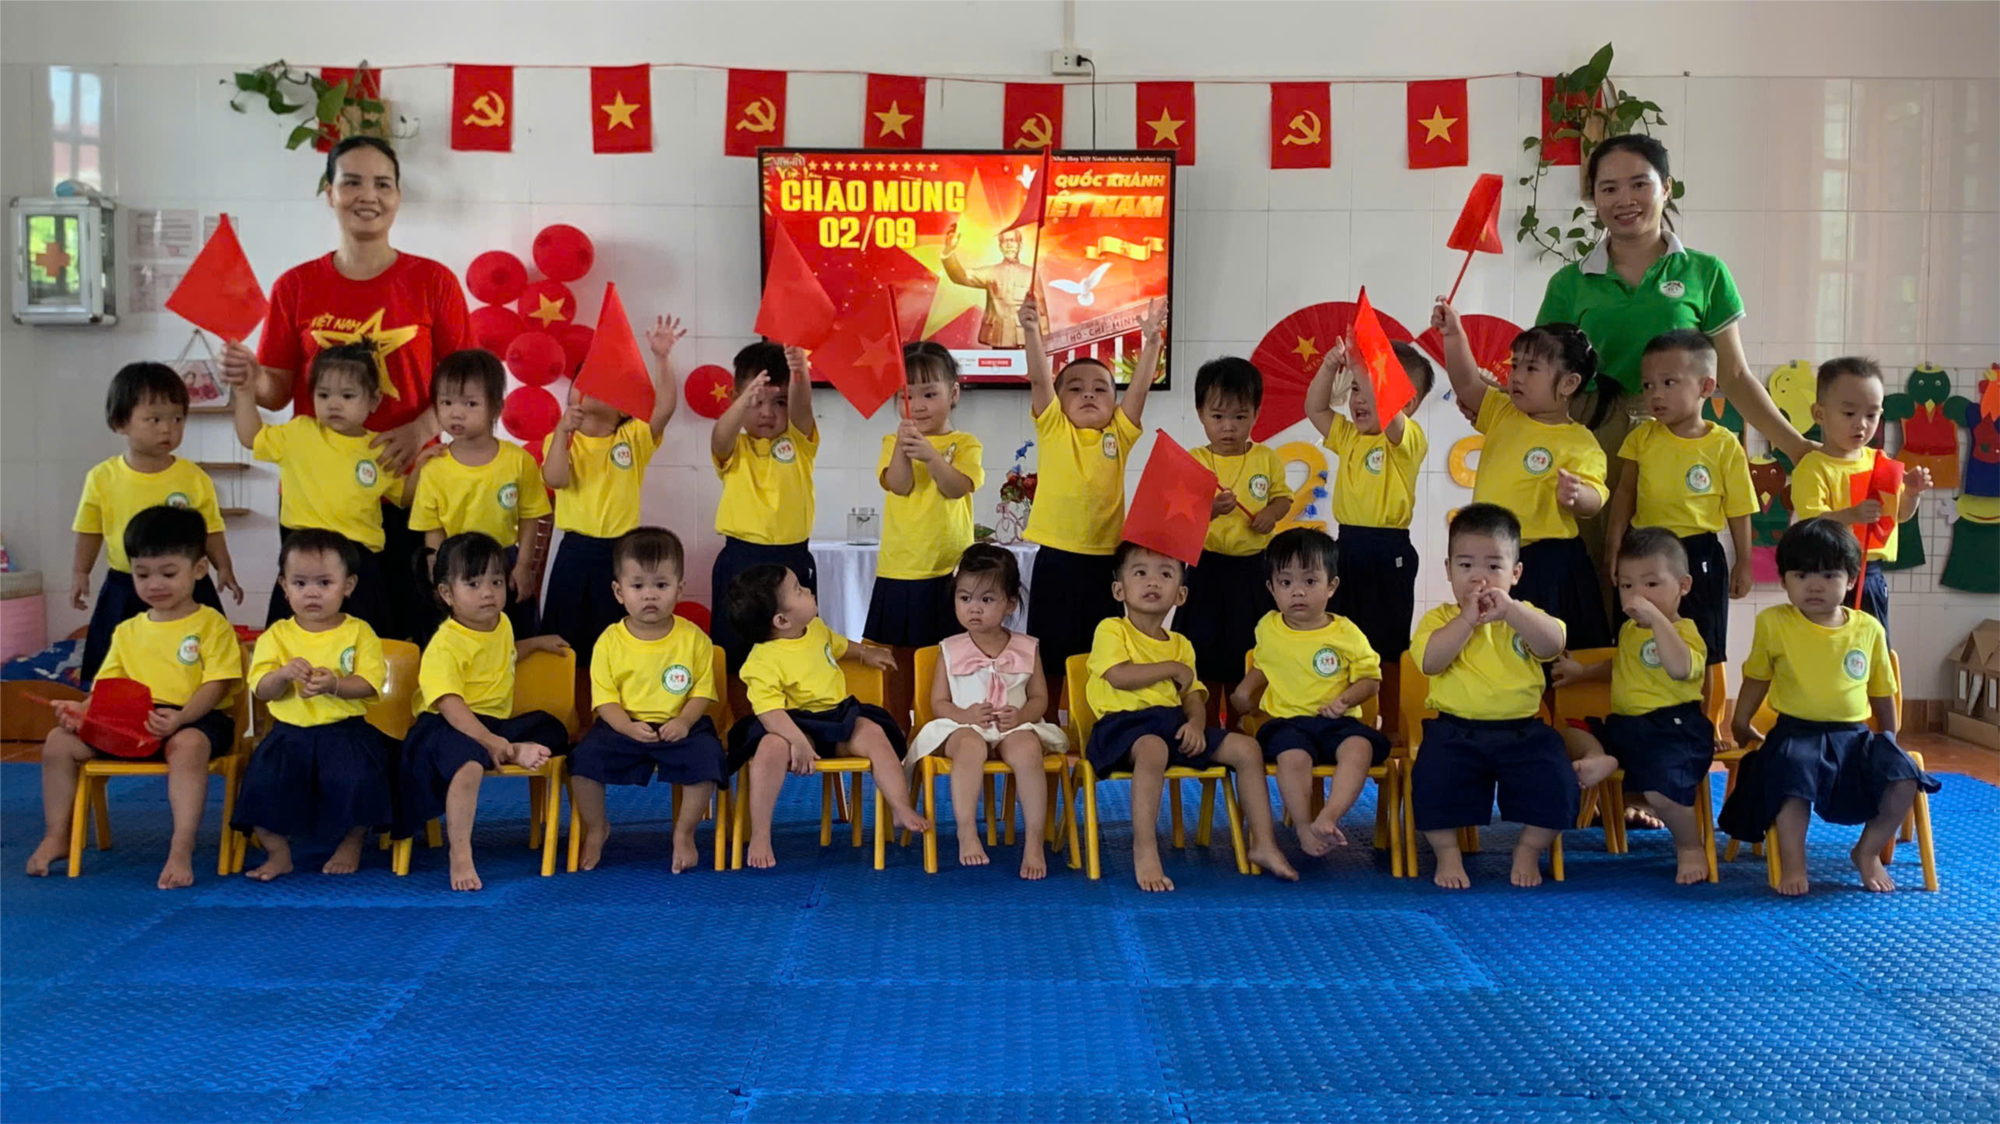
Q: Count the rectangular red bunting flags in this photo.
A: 10